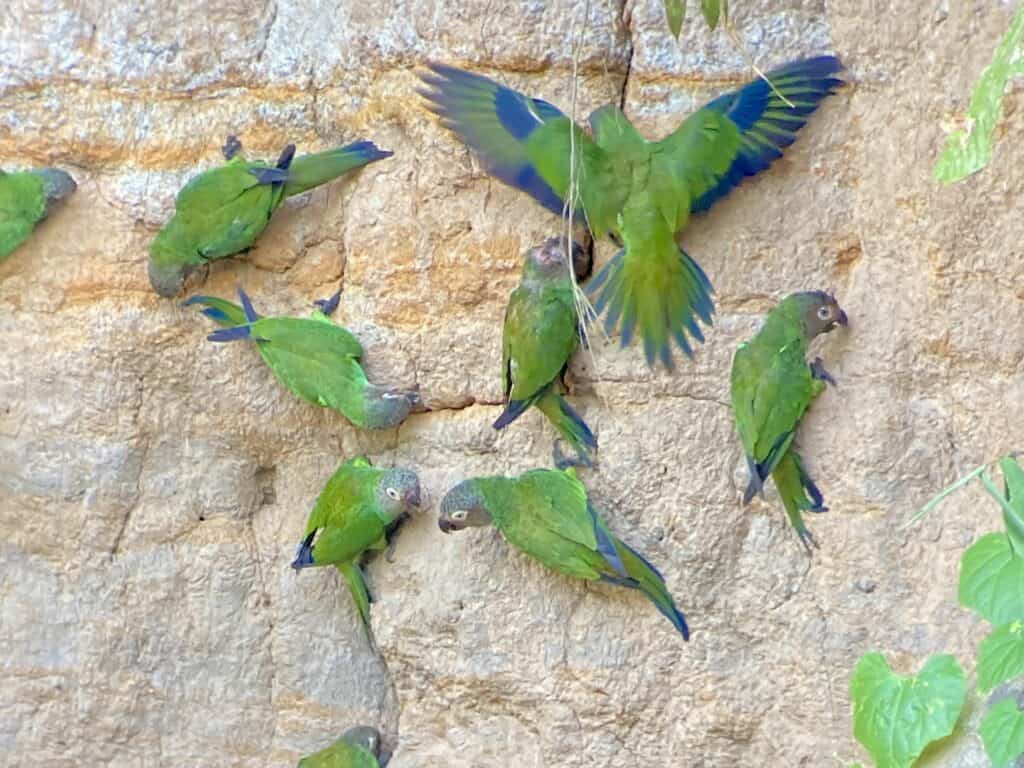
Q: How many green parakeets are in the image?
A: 9